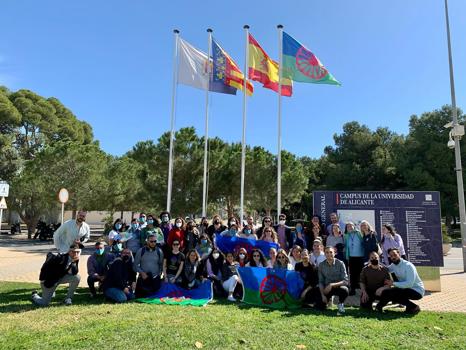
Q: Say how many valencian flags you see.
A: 1